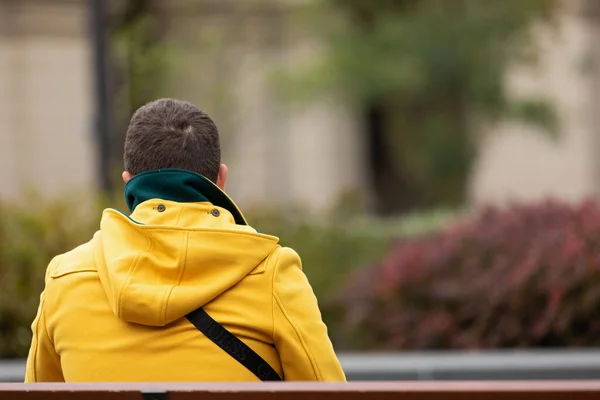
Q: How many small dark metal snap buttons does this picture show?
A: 2